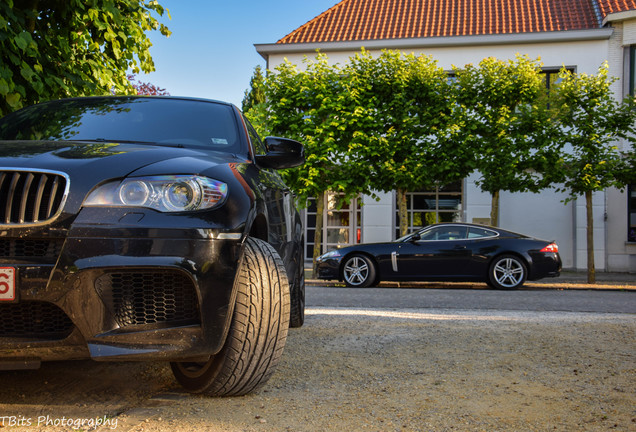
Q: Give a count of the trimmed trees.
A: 4